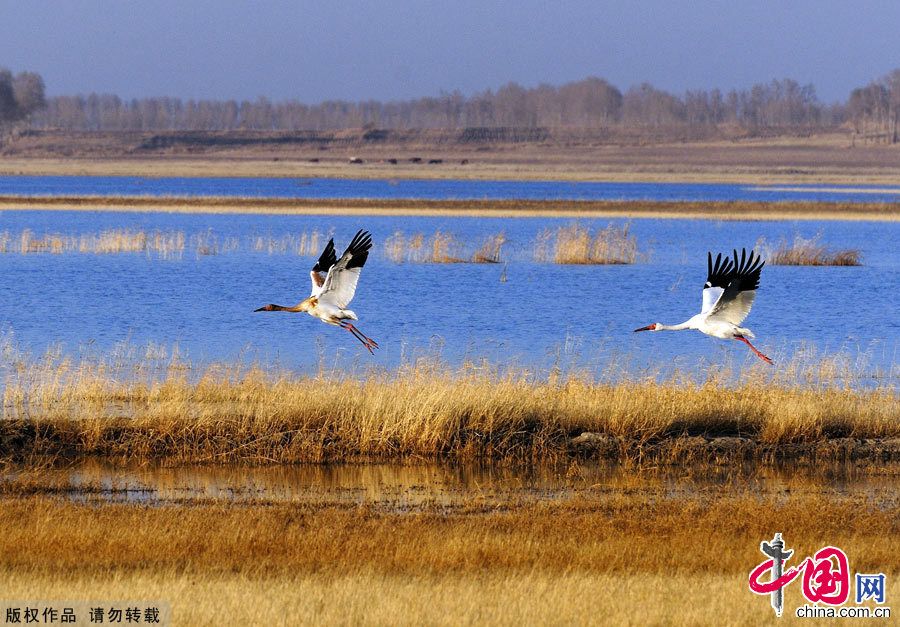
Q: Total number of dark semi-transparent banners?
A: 1